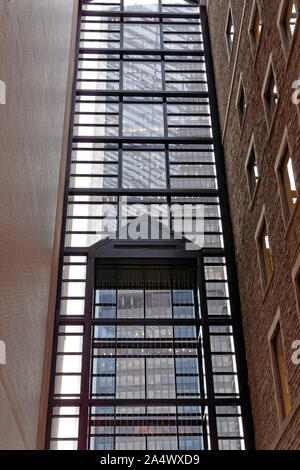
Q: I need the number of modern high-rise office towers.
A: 1